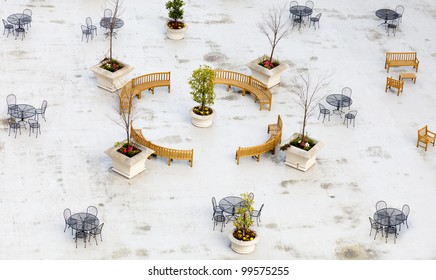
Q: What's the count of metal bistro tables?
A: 9